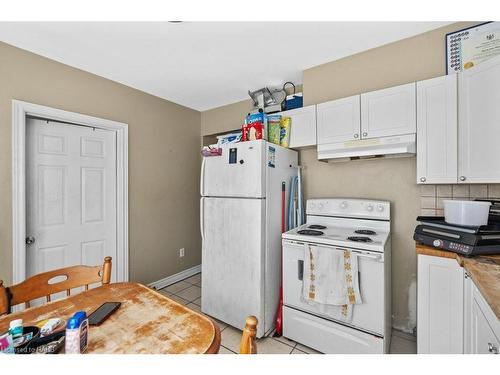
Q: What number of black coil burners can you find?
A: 4